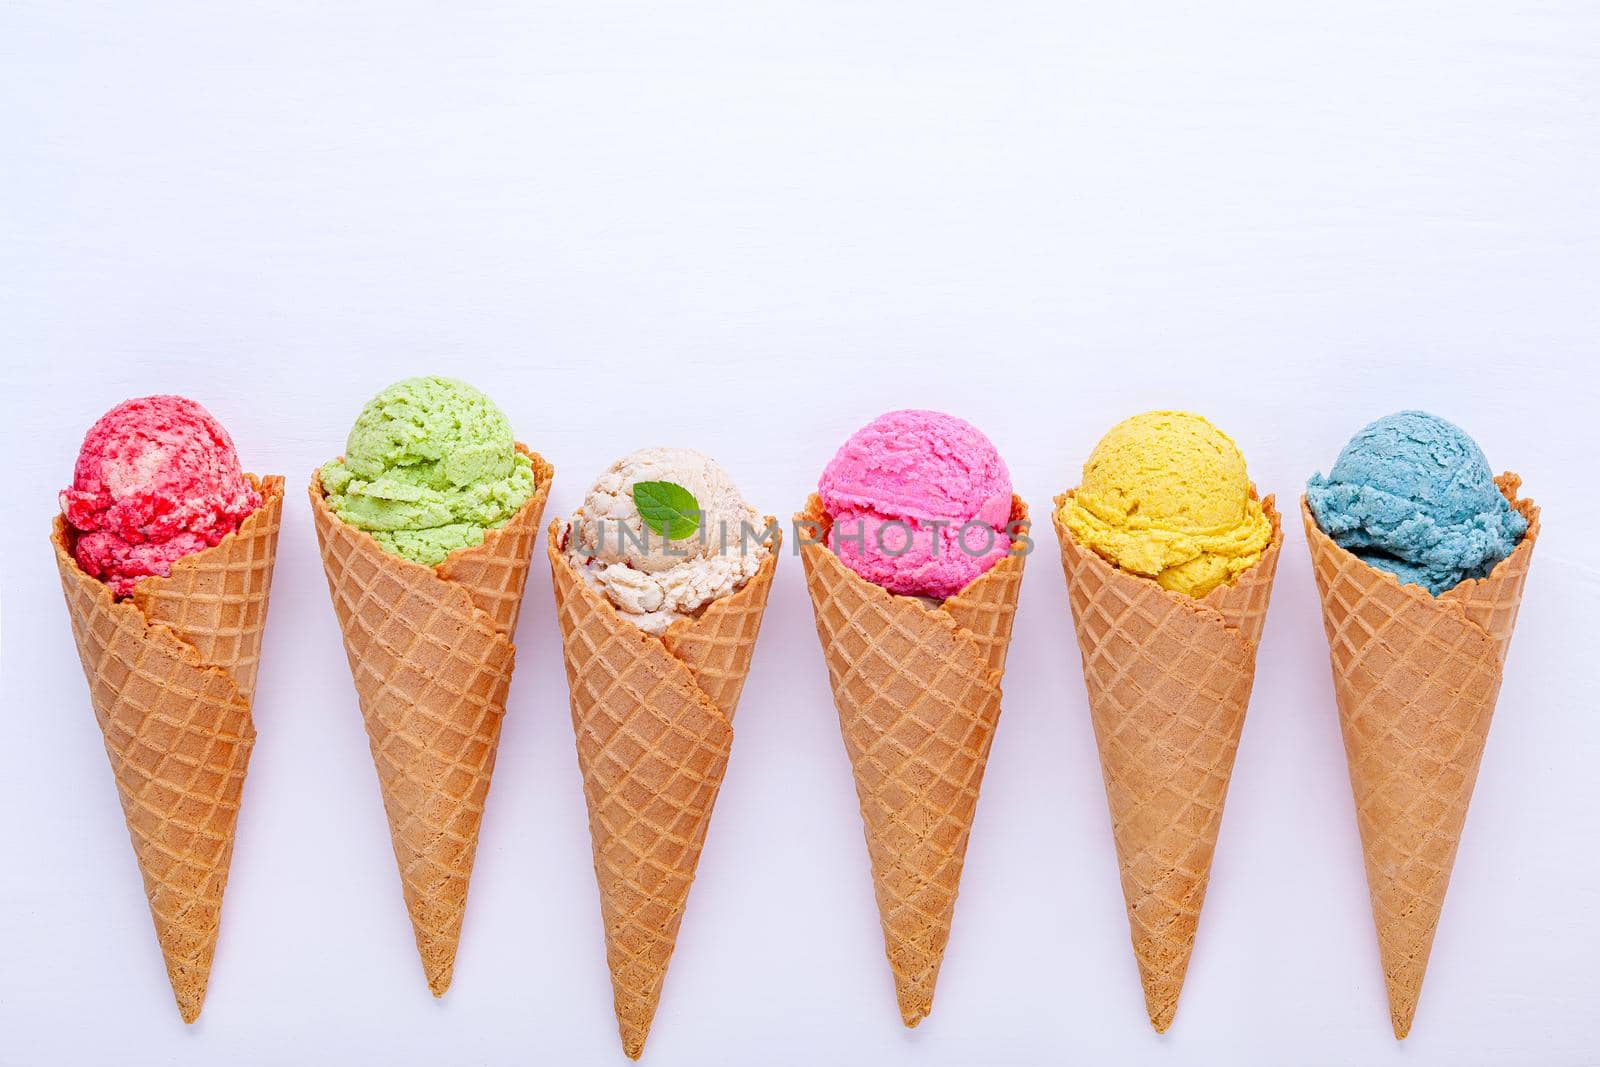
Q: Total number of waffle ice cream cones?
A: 6